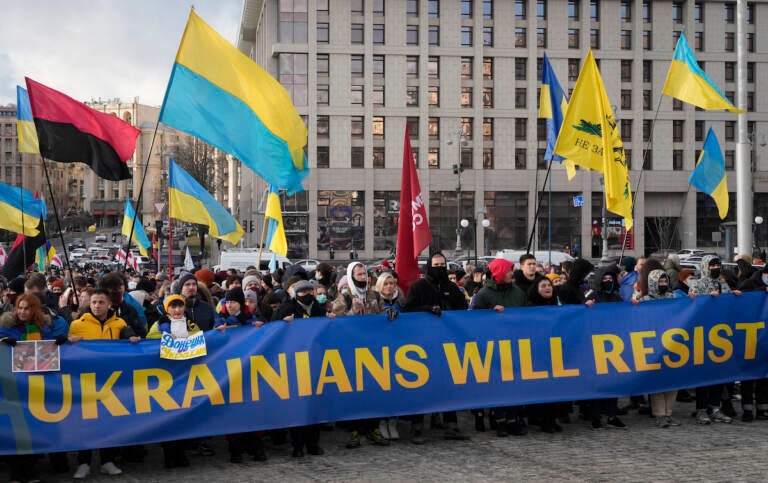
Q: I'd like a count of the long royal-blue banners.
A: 1